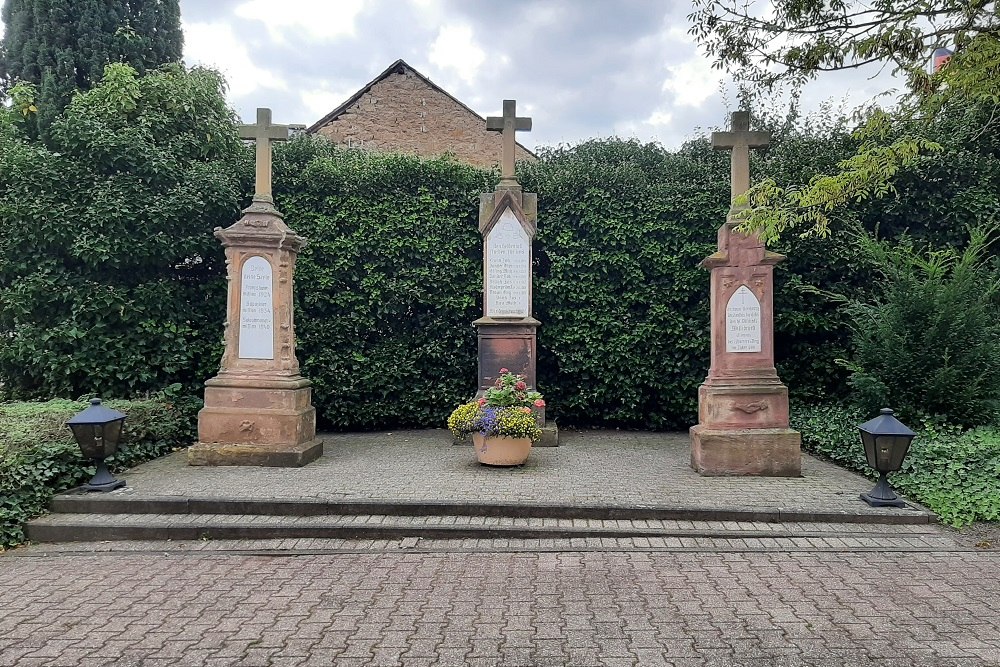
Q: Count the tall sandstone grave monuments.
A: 3